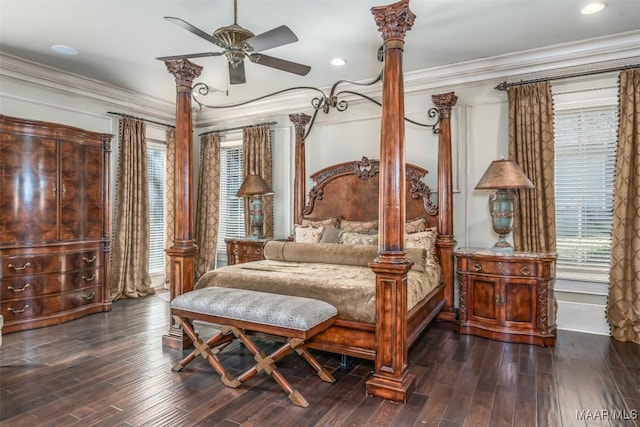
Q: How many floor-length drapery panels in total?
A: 6